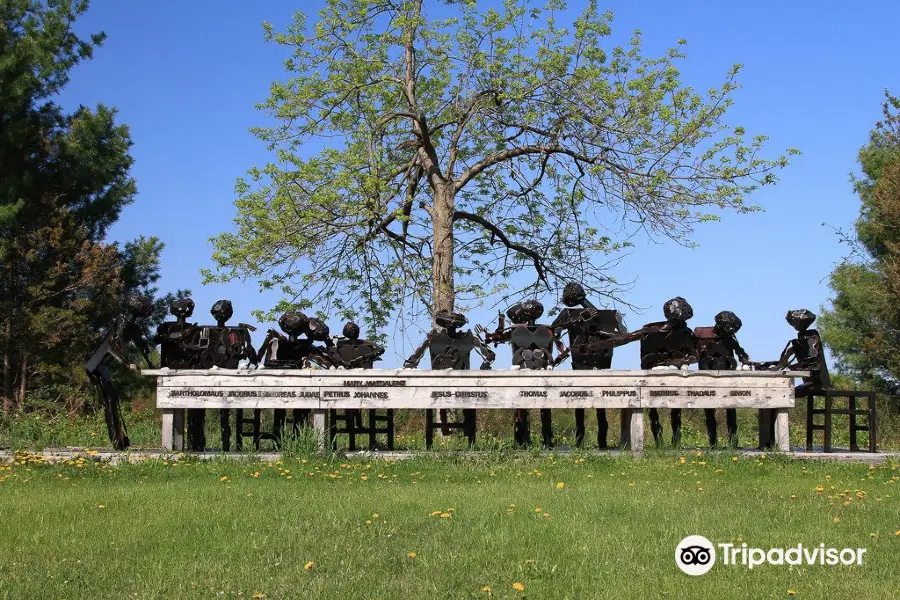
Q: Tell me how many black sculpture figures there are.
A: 13